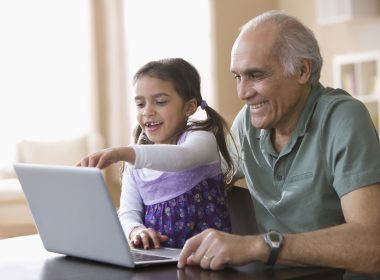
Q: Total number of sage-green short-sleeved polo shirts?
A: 1